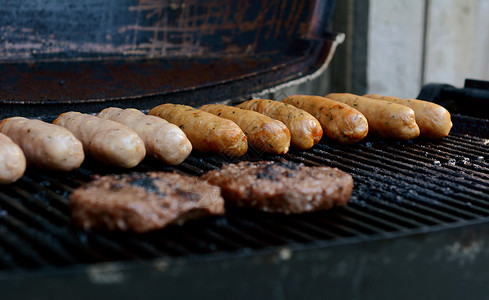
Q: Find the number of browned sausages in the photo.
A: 6